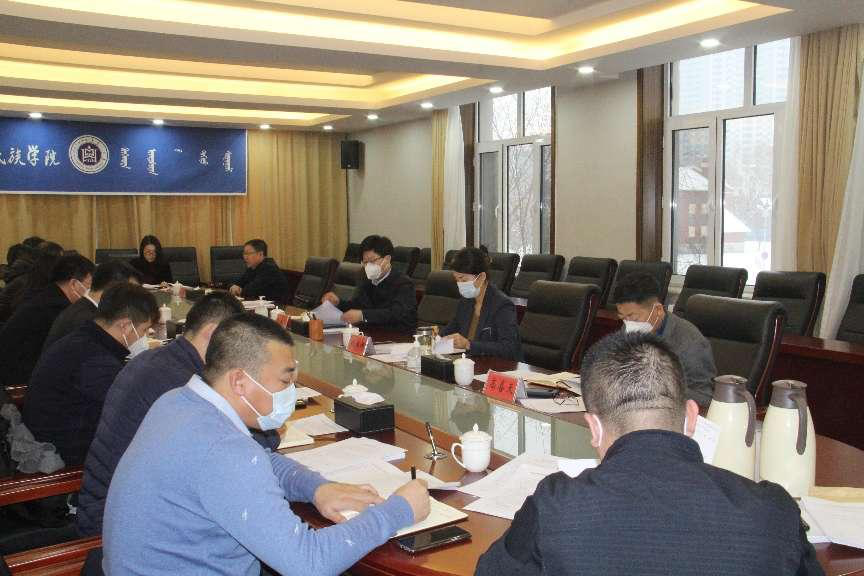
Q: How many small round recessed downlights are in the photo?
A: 9